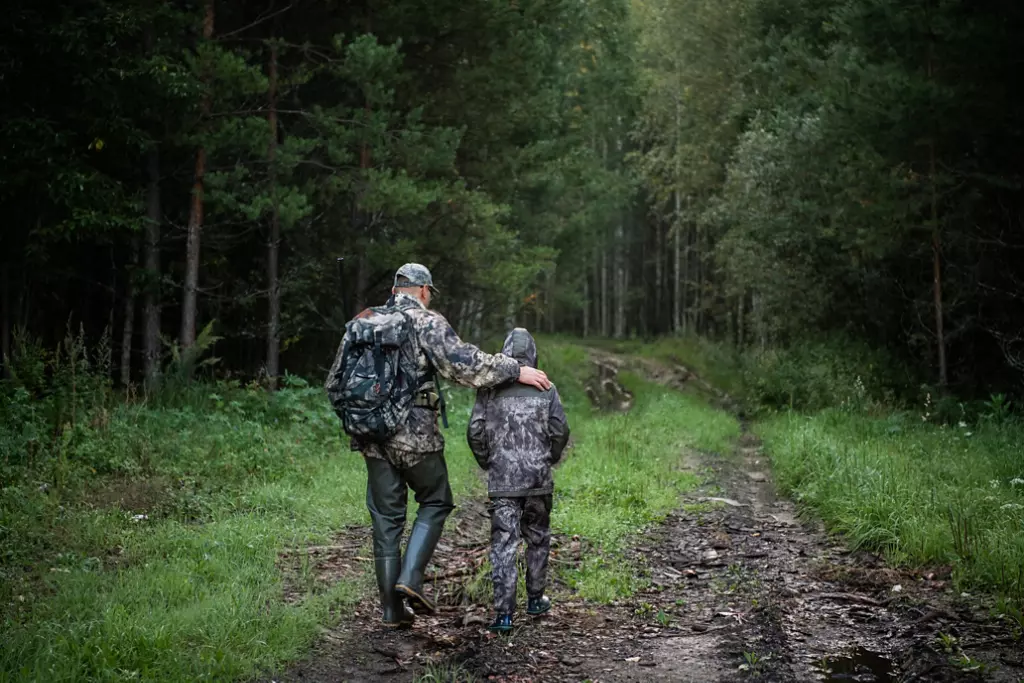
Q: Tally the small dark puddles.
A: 1